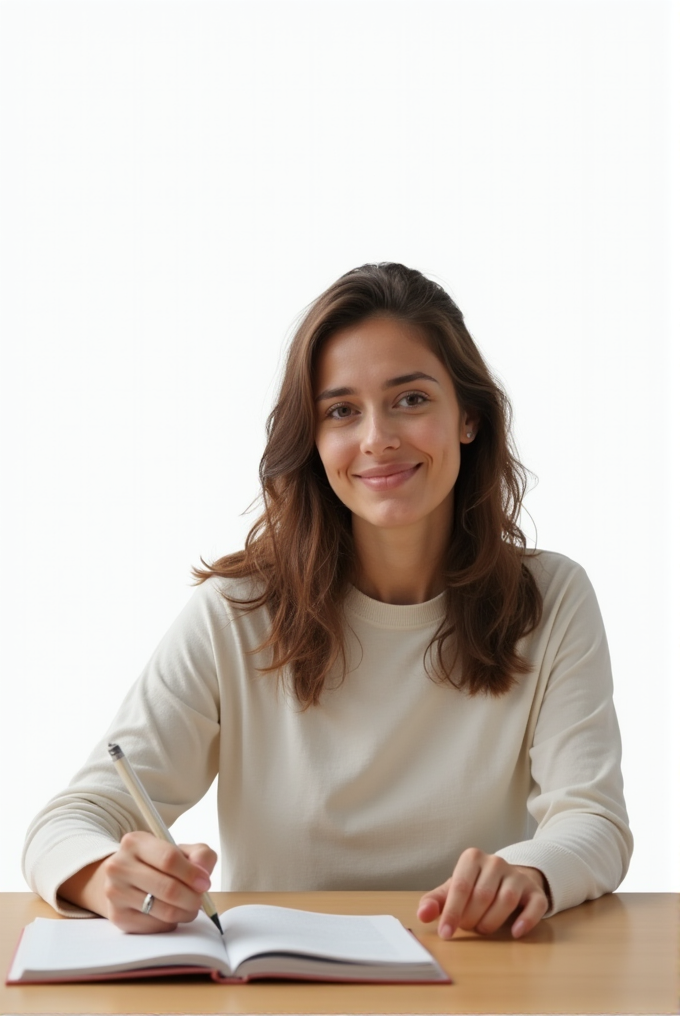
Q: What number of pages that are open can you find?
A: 2